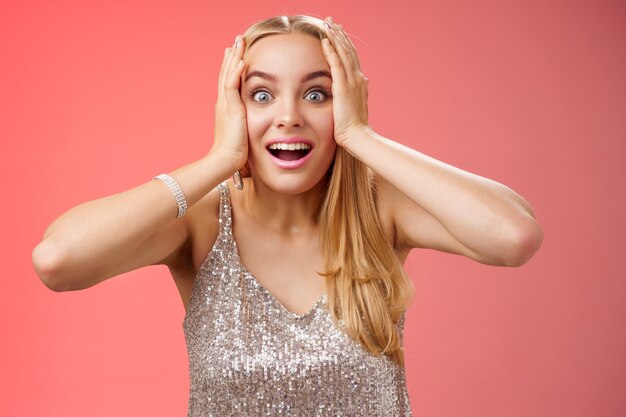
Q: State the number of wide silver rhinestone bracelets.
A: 1